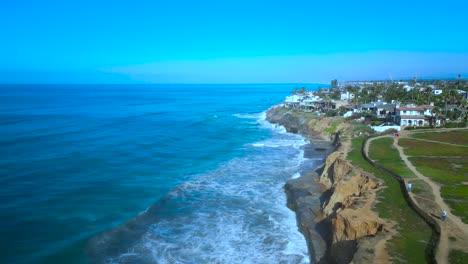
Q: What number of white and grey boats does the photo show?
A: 0